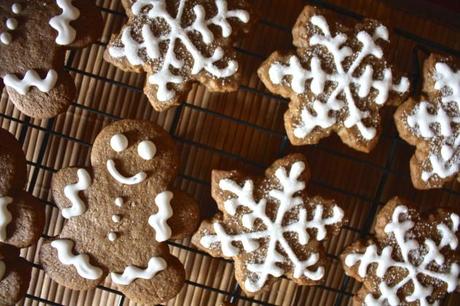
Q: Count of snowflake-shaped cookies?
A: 5